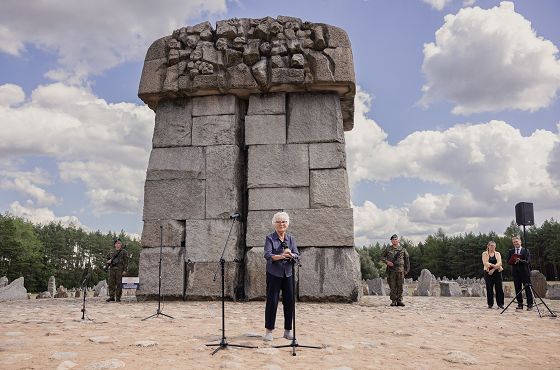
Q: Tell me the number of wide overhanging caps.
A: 1